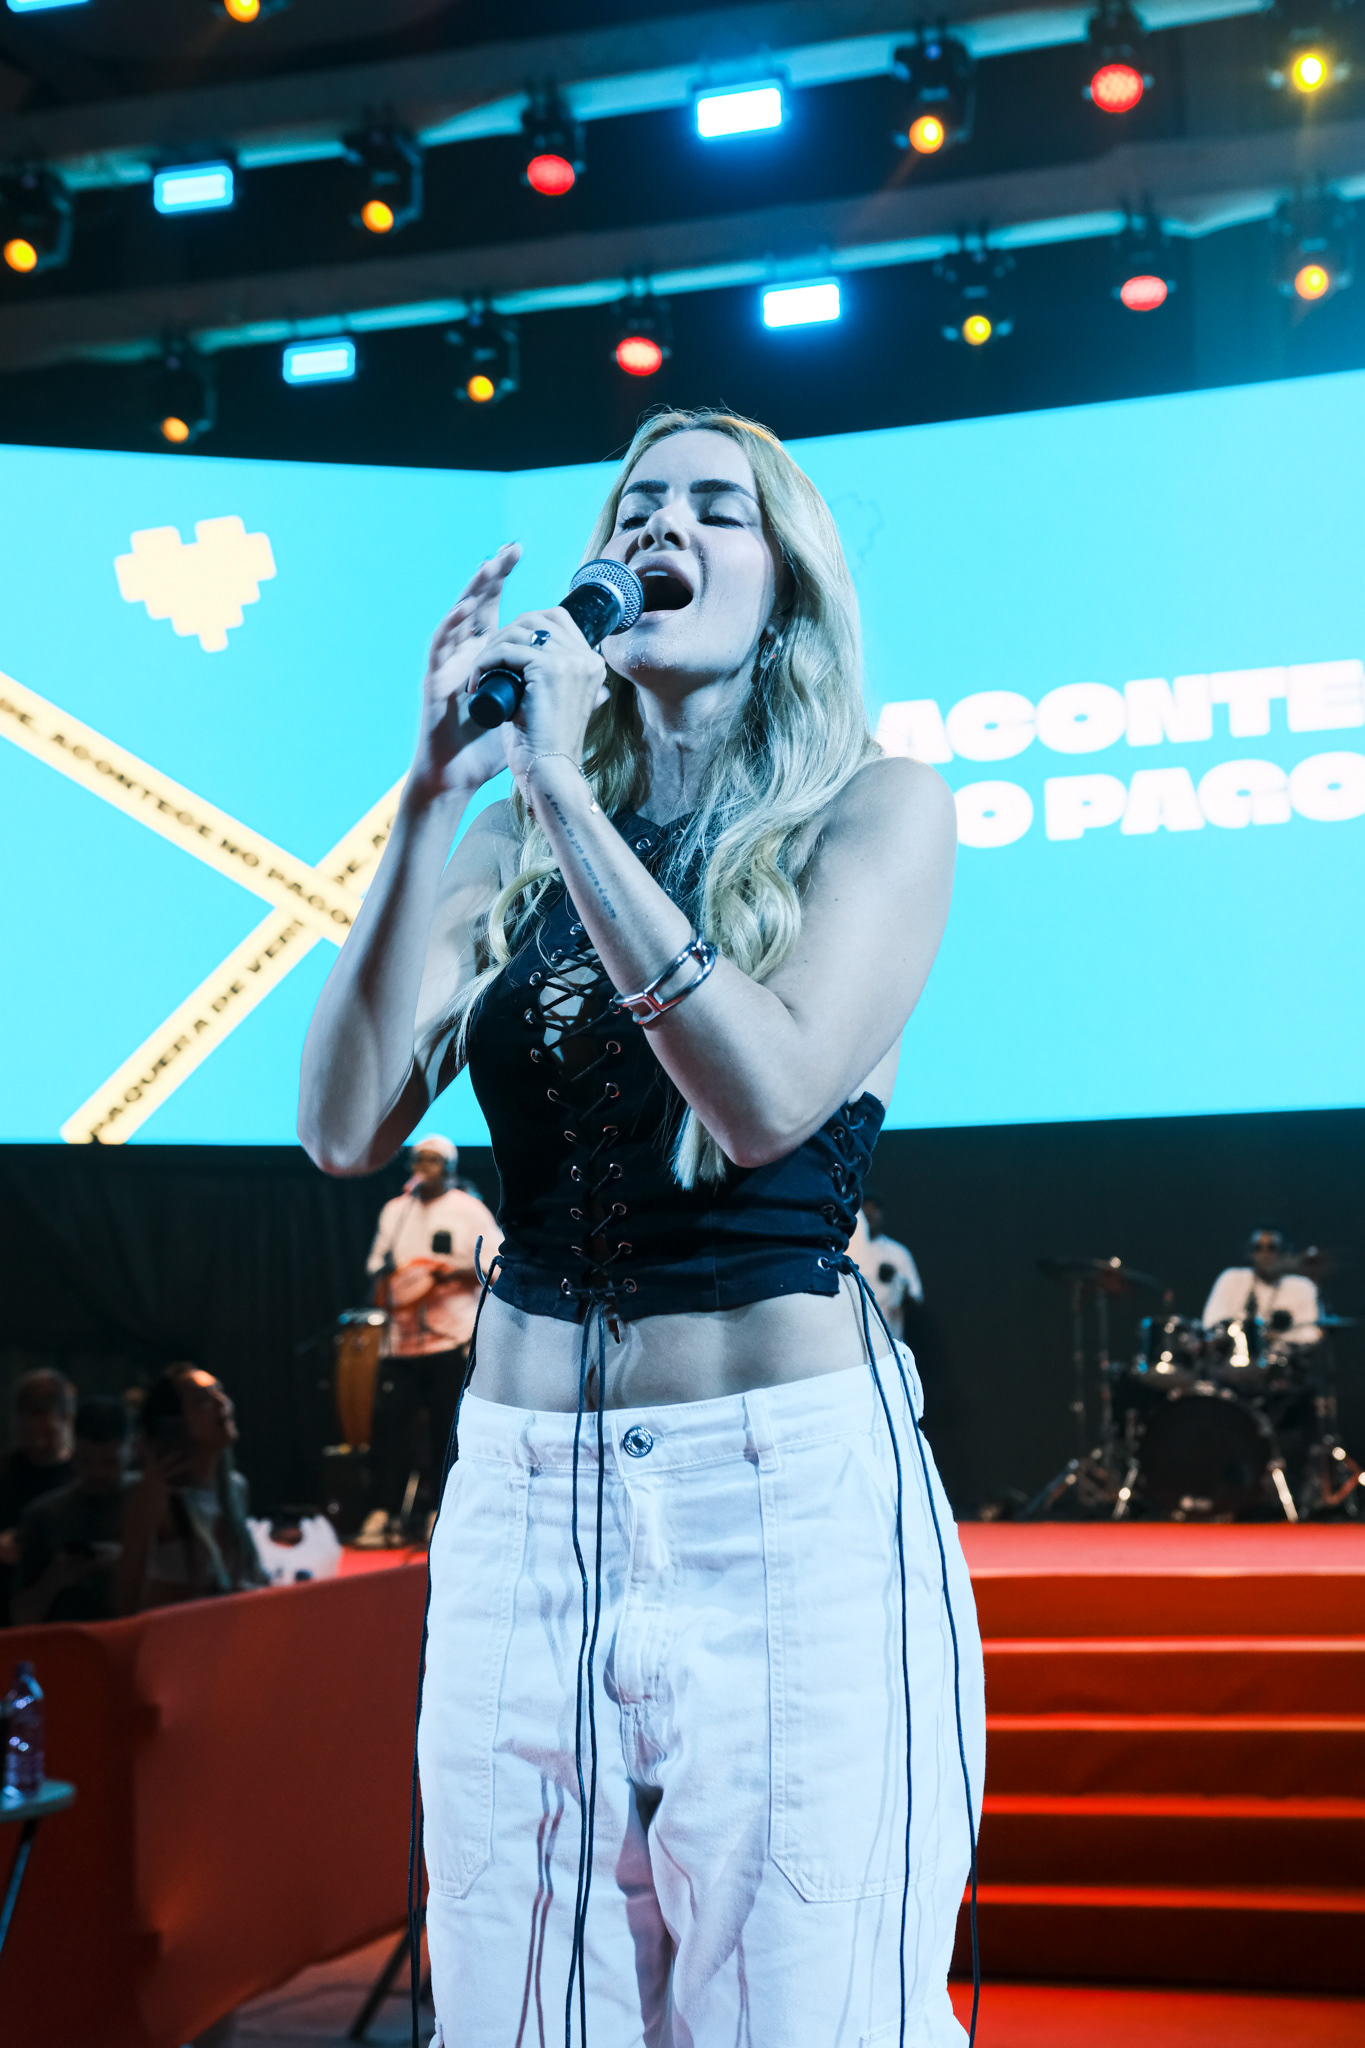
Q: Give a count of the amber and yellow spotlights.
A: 9